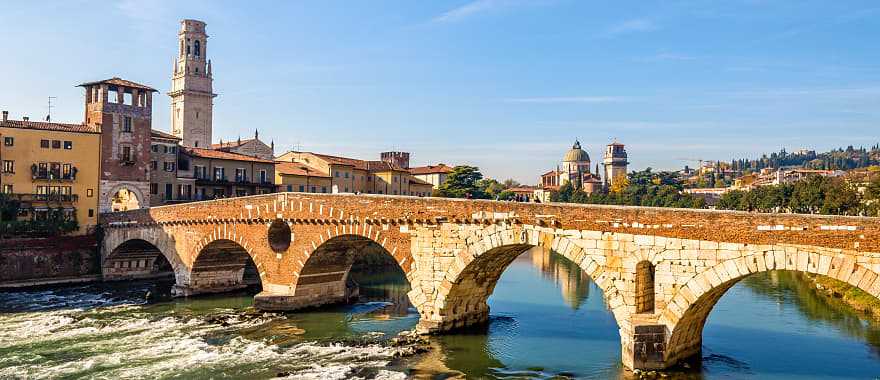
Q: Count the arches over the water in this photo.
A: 5